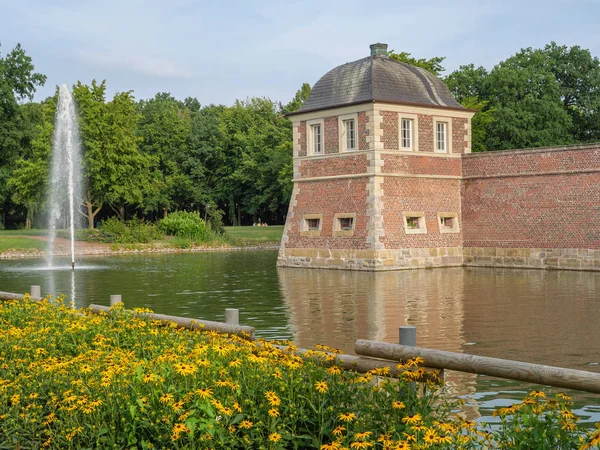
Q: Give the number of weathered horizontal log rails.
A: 4